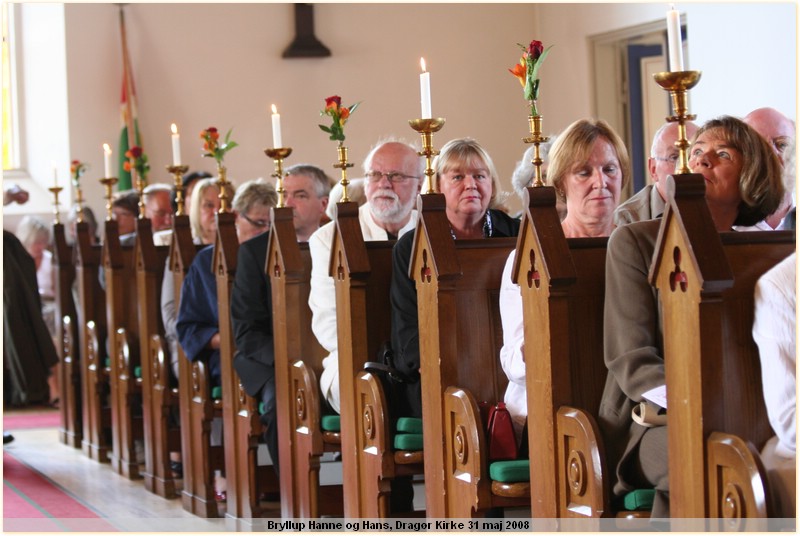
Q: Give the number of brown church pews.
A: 11